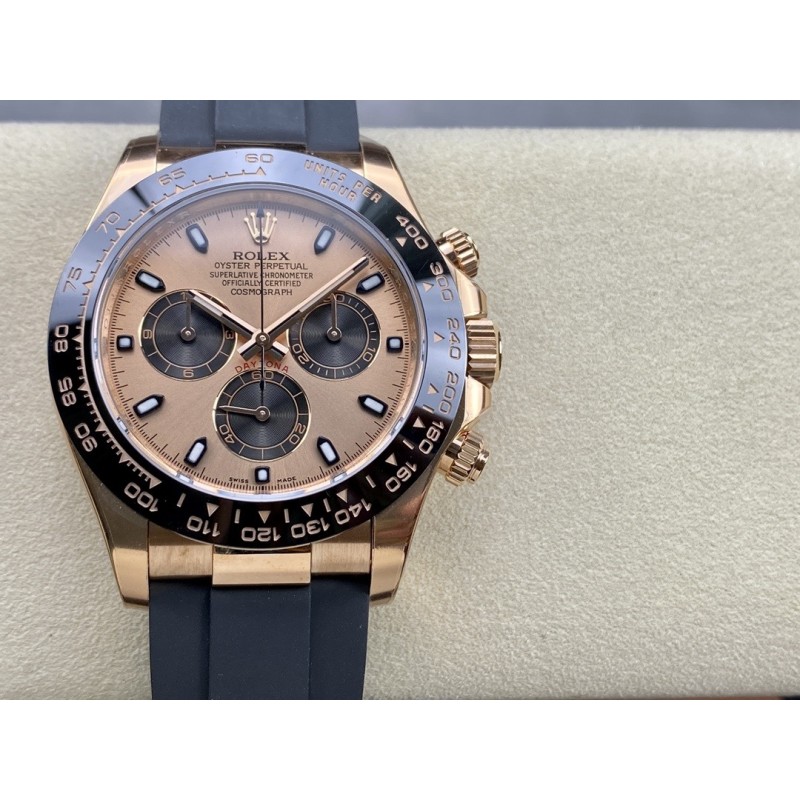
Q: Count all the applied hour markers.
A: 11